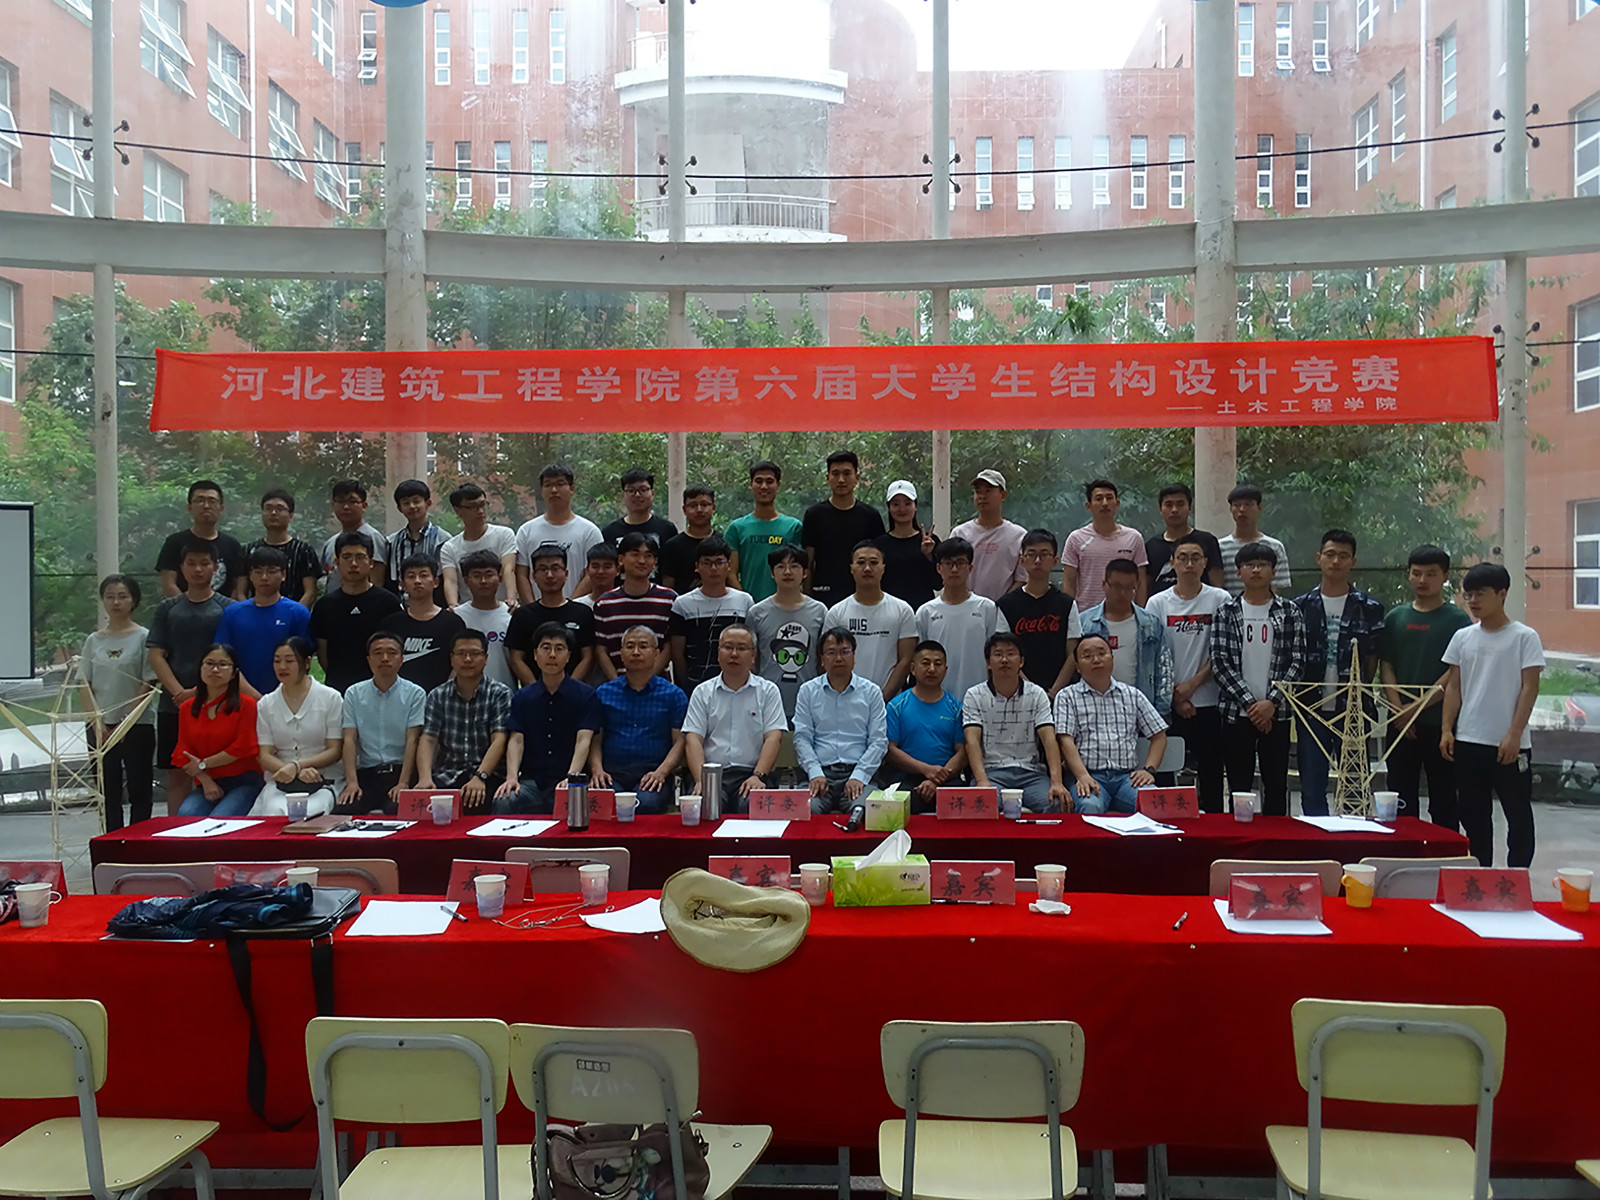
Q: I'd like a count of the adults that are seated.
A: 11